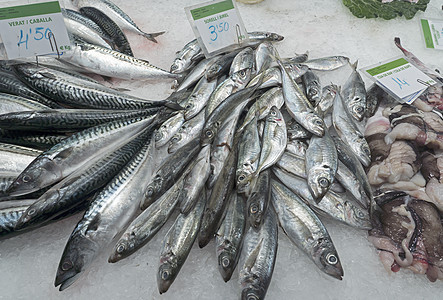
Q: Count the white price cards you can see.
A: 4